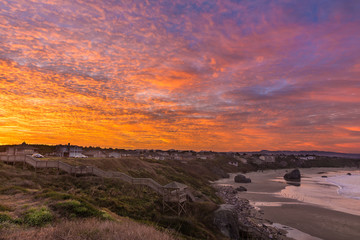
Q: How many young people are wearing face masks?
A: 0